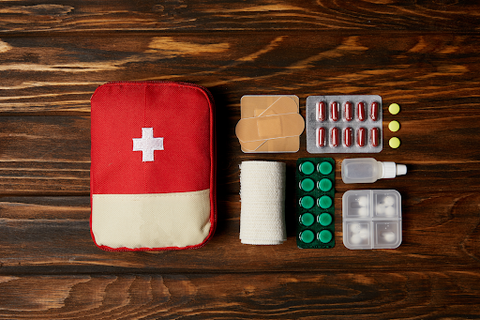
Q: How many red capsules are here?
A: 10